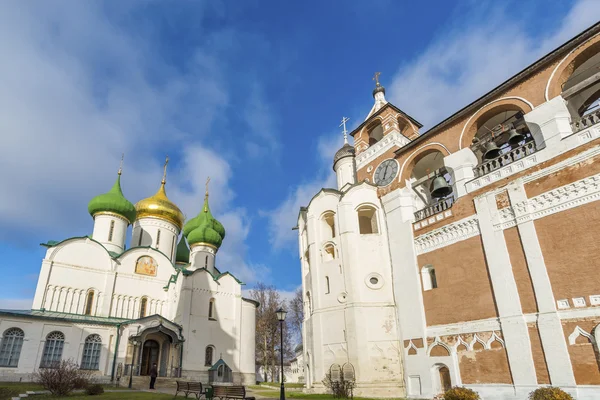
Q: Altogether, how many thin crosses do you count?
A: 5